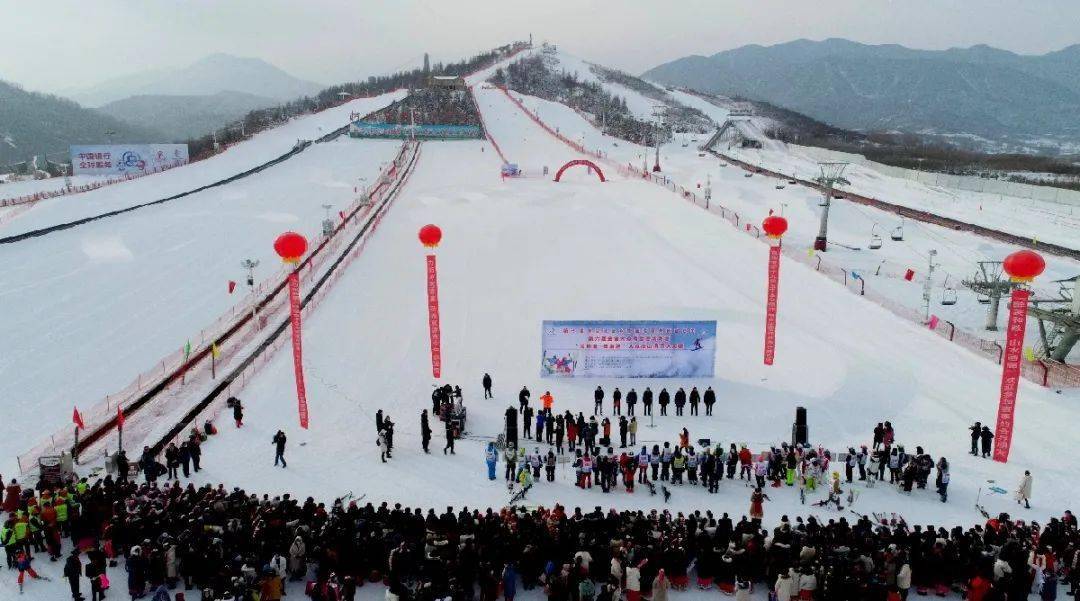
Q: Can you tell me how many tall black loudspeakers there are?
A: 2